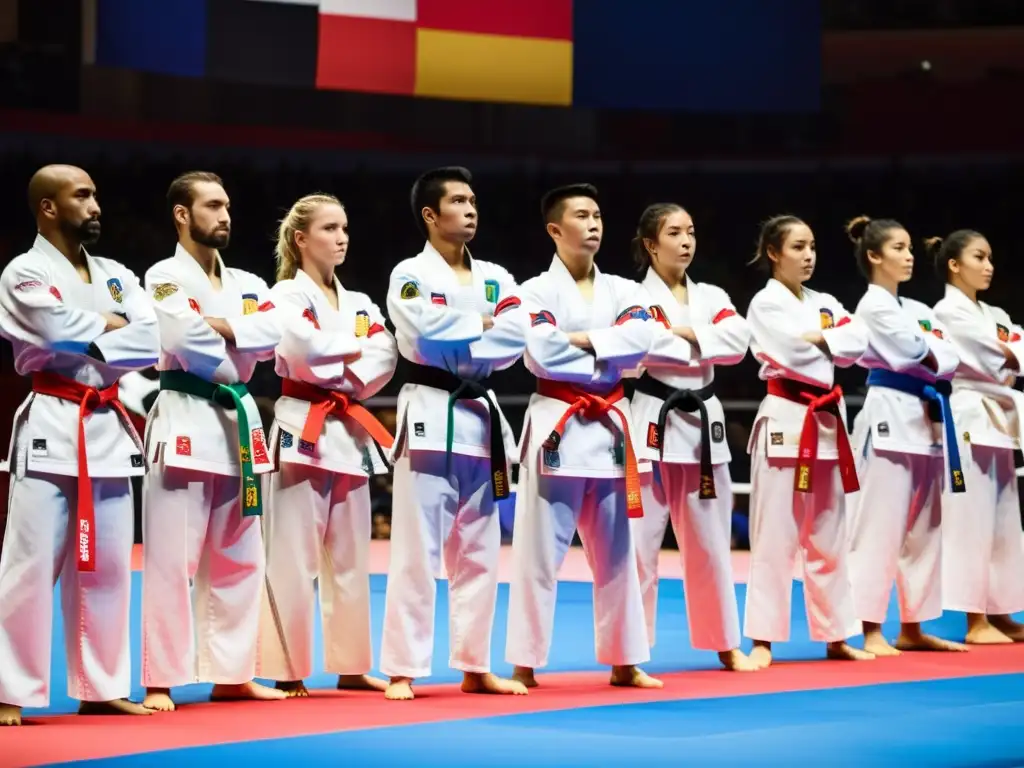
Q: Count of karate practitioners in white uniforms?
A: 9